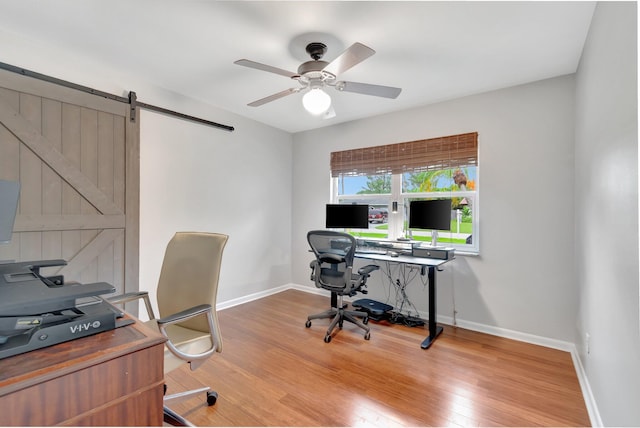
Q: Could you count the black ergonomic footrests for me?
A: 1